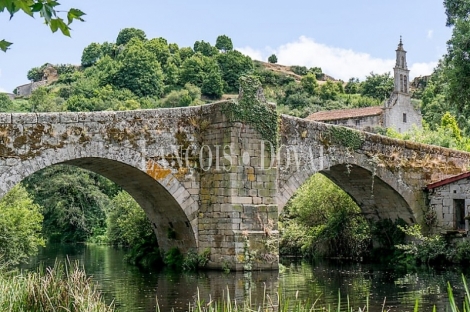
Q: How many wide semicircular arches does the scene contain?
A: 2